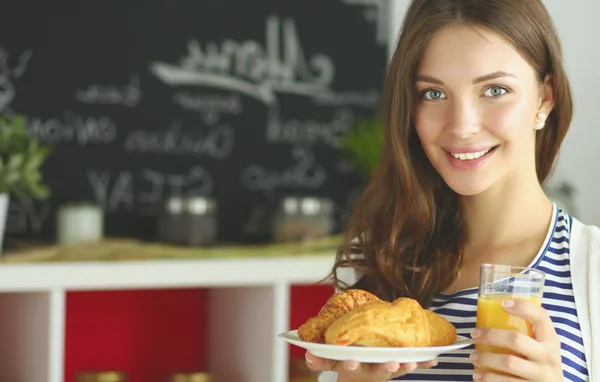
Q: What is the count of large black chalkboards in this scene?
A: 1